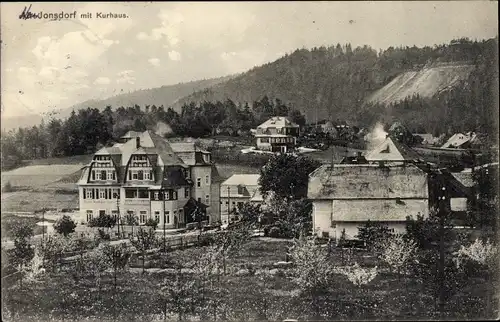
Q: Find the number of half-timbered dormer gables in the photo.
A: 2